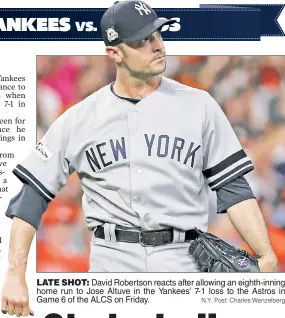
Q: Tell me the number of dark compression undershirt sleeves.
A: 2